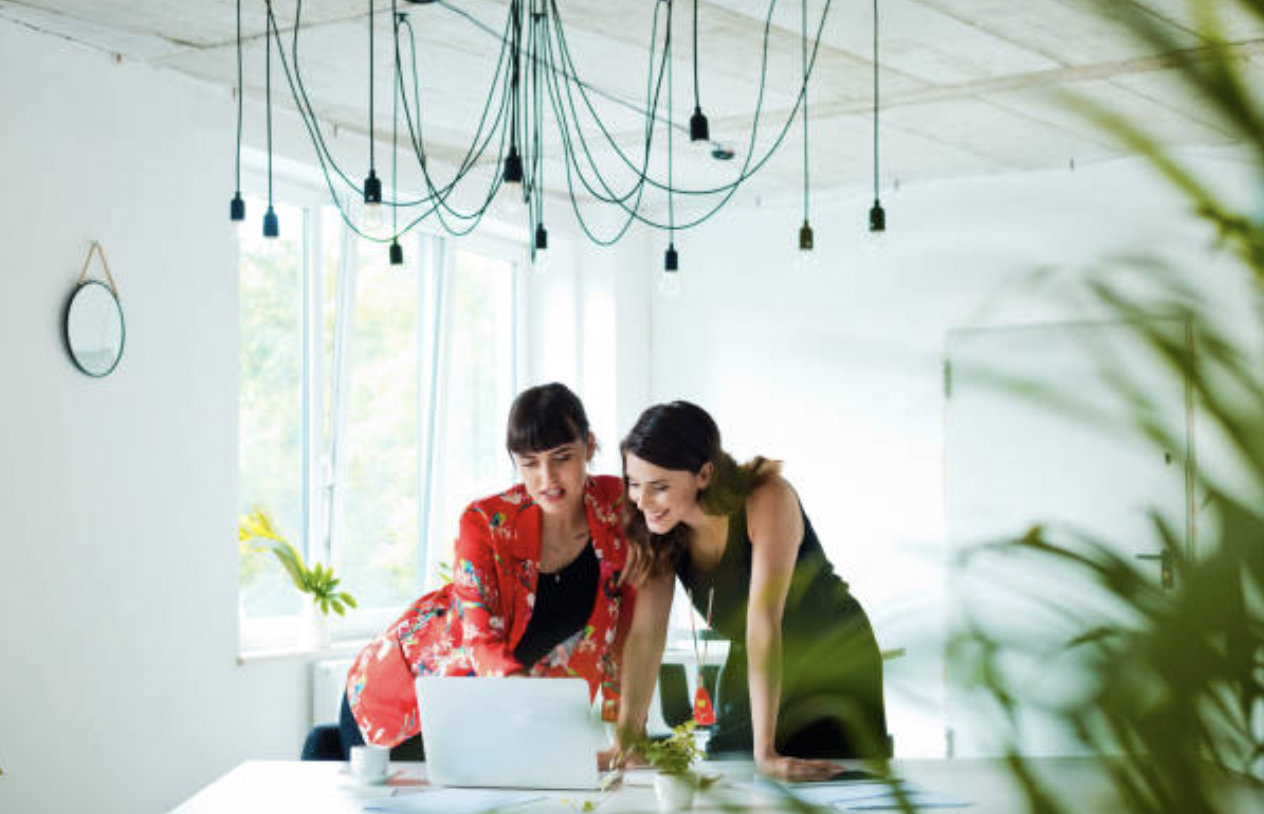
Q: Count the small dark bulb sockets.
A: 10